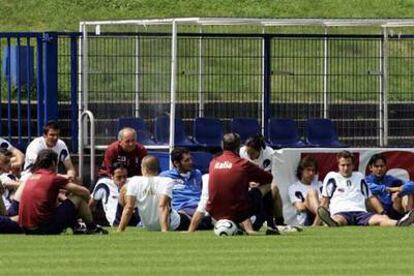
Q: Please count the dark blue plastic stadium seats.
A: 6